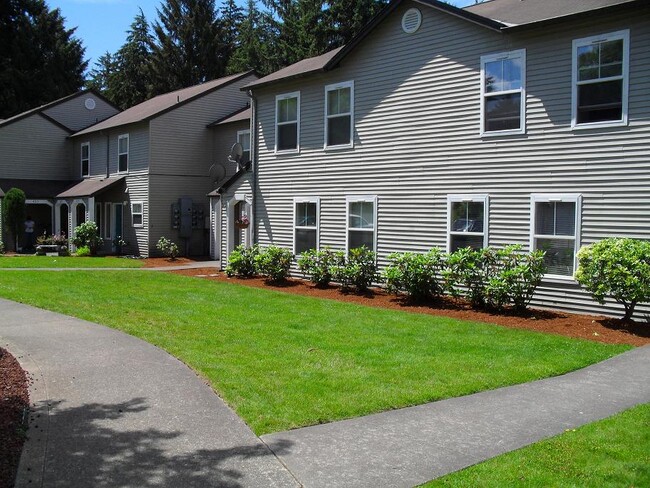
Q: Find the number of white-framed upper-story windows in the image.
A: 7